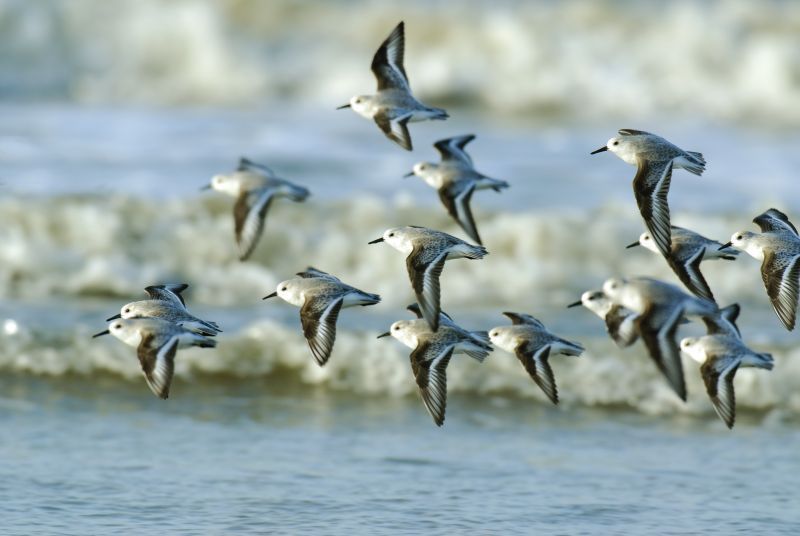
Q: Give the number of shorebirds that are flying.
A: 15